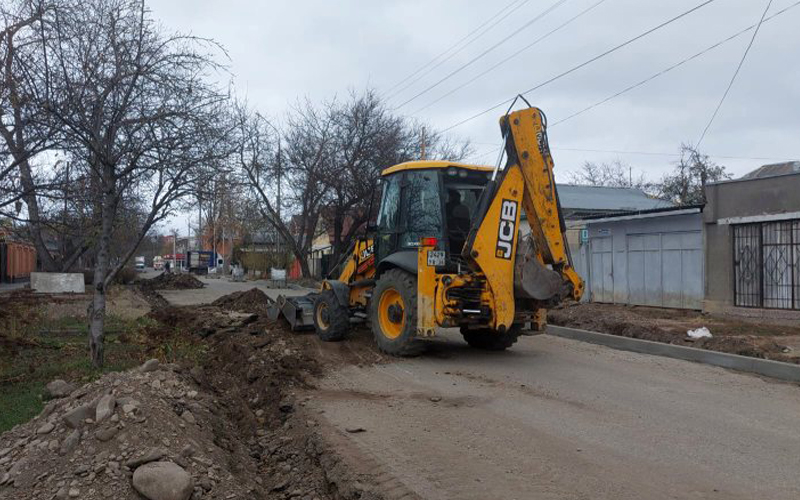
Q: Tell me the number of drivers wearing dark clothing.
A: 1